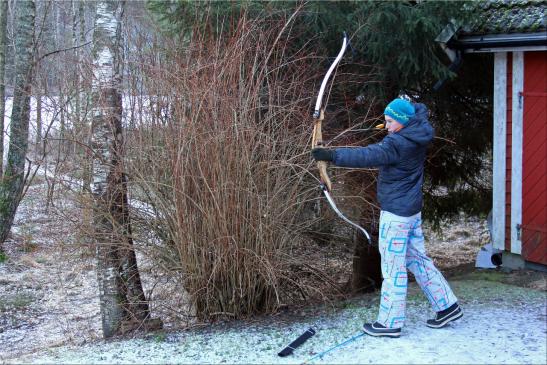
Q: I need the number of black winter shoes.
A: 2